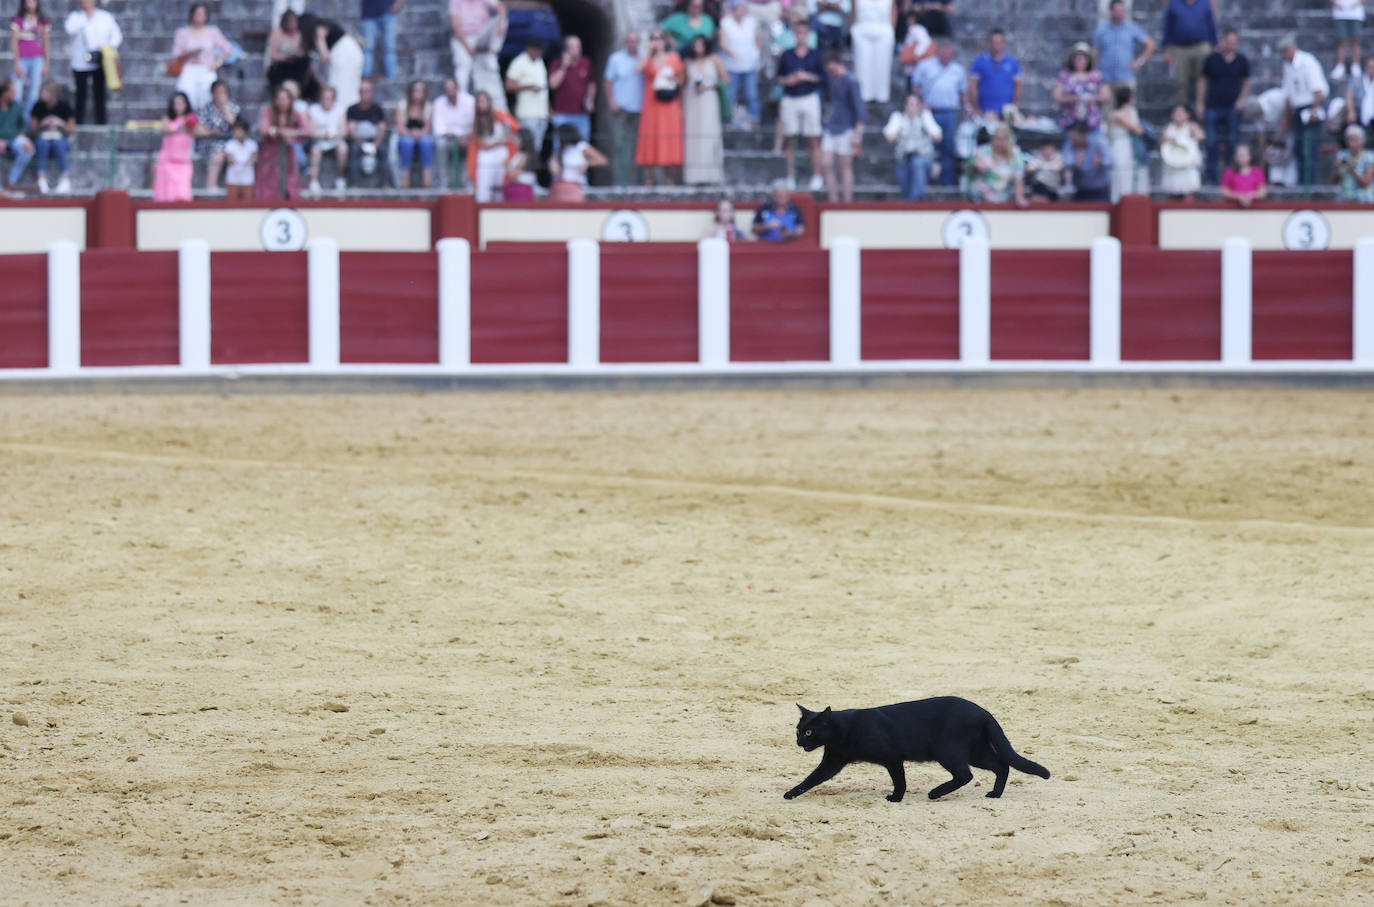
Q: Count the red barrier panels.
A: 11